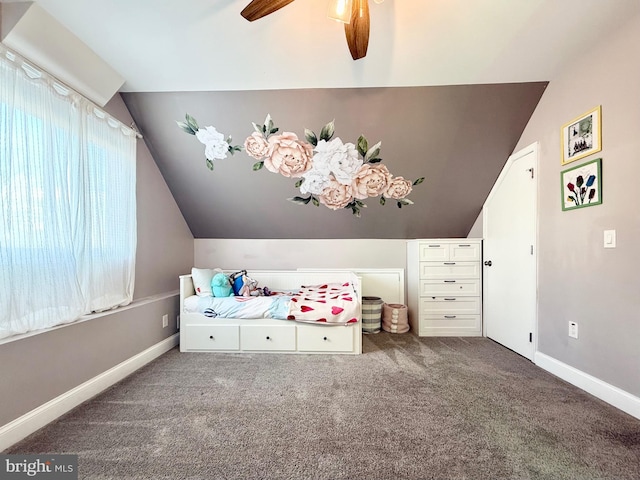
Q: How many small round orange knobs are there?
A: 0